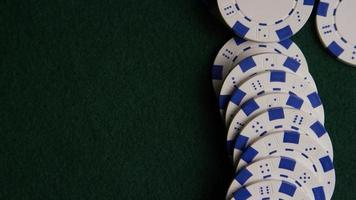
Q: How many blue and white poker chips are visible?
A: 10